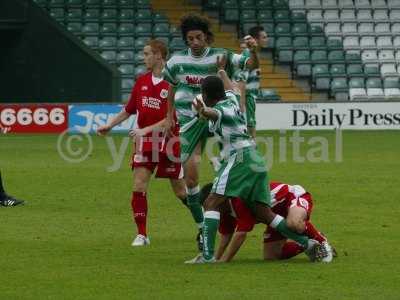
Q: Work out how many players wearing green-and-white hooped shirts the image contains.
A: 3